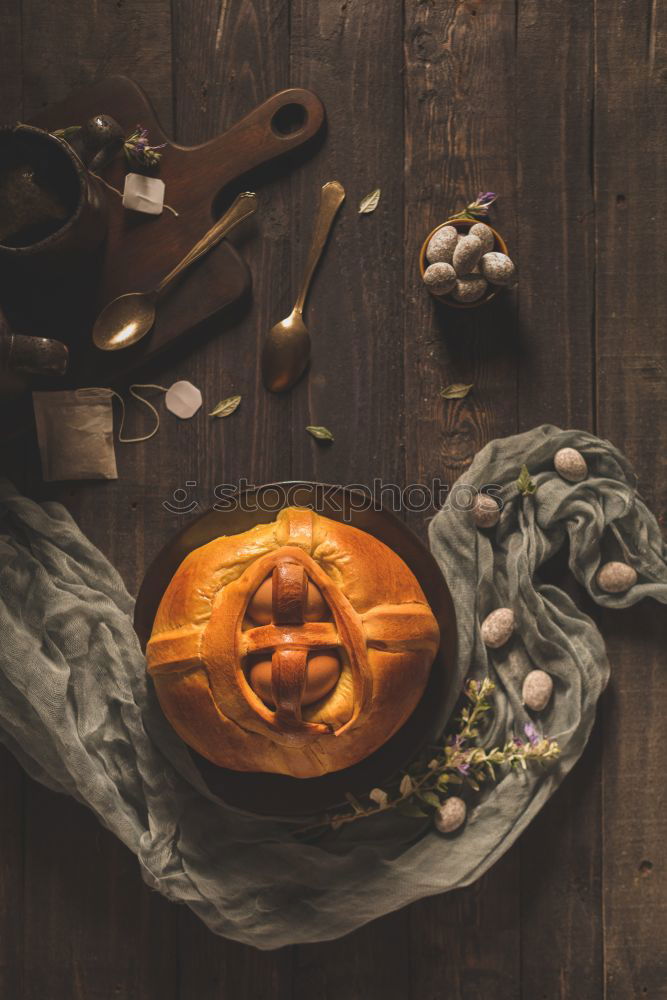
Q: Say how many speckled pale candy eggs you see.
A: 12